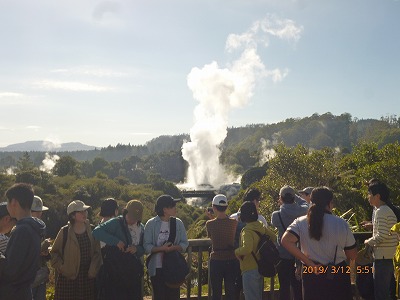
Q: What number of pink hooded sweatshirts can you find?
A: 0